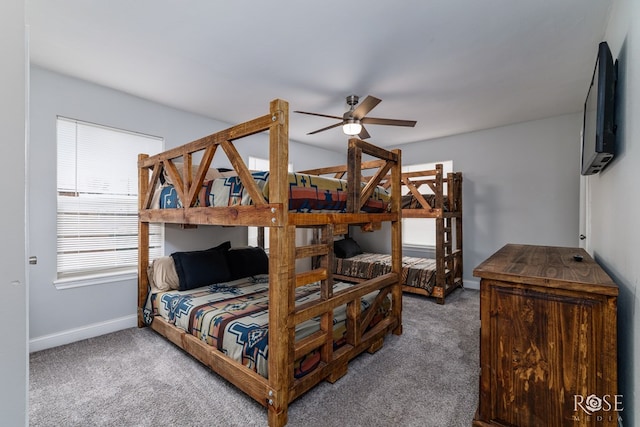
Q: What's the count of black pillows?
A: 3